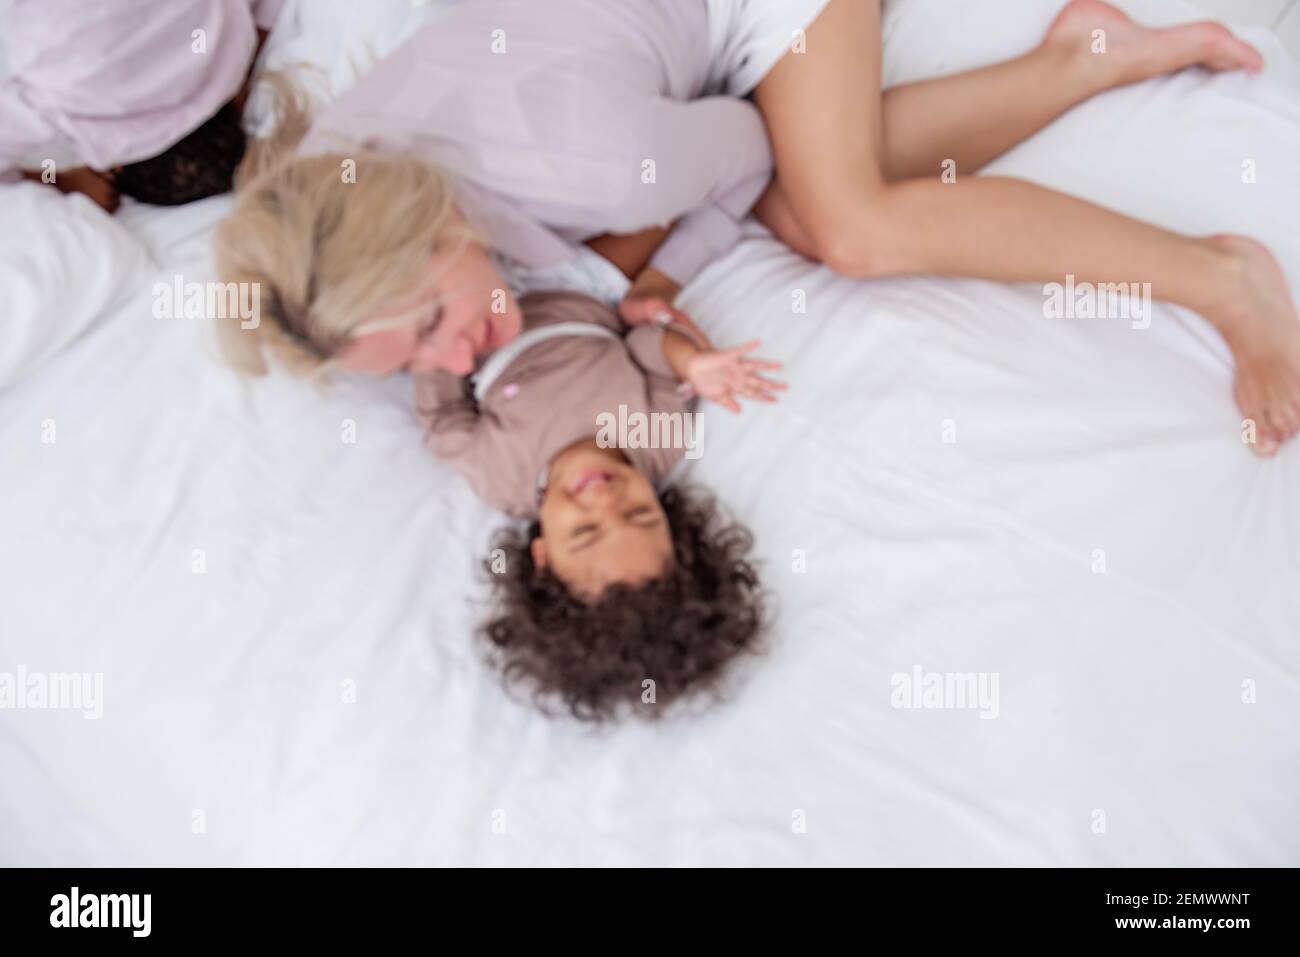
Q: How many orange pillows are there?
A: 0